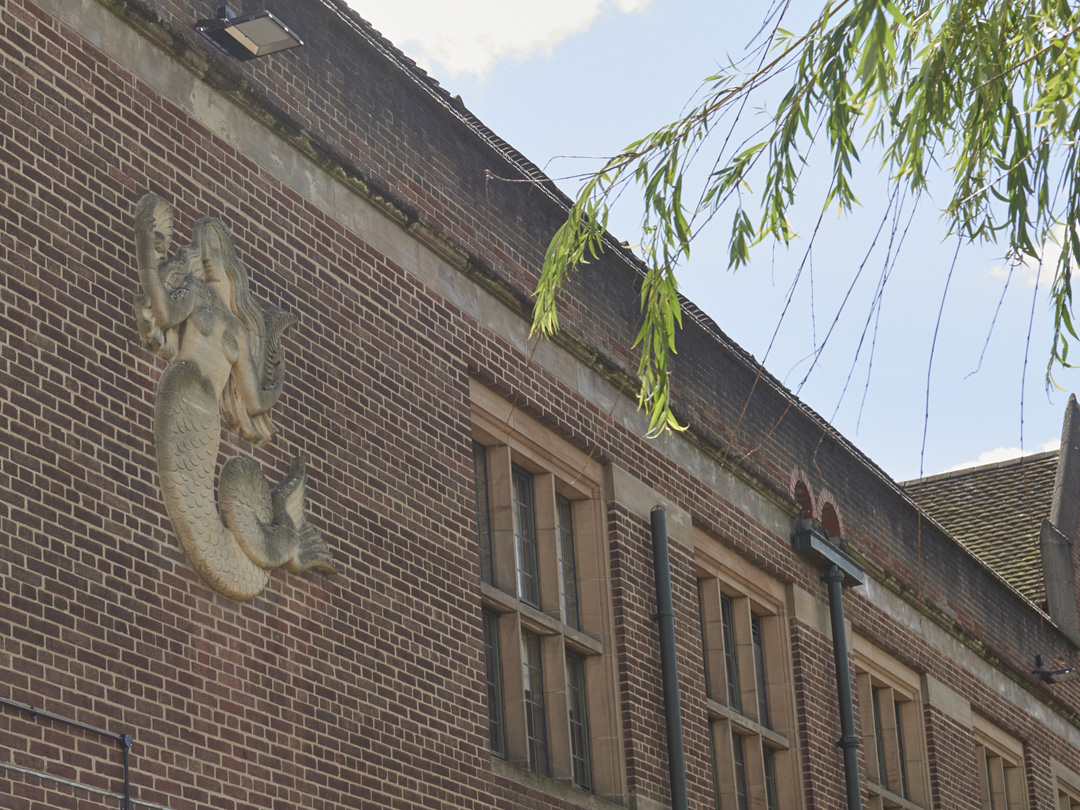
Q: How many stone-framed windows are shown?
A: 5